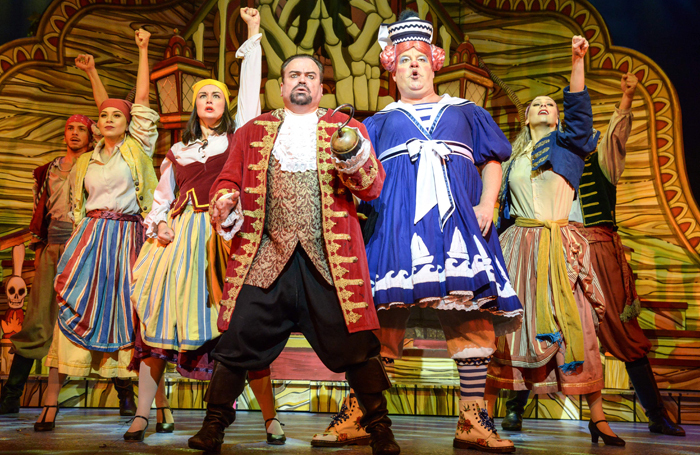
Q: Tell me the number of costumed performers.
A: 7